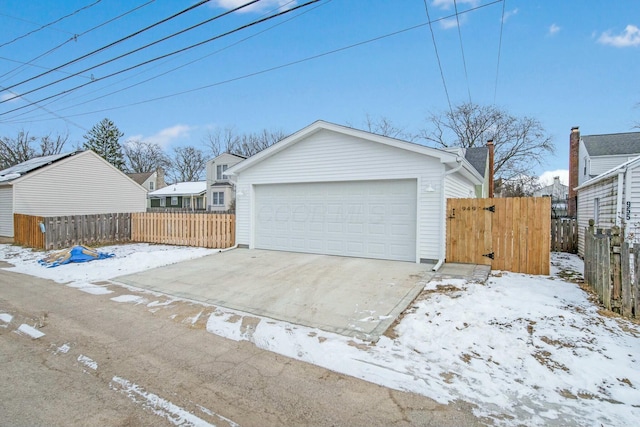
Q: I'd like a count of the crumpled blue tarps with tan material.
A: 1